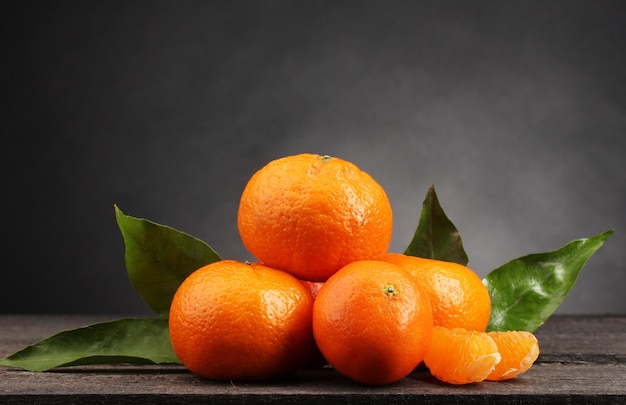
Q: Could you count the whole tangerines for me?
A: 4